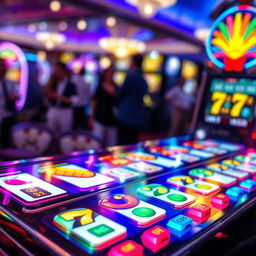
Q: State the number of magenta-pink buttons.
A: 4